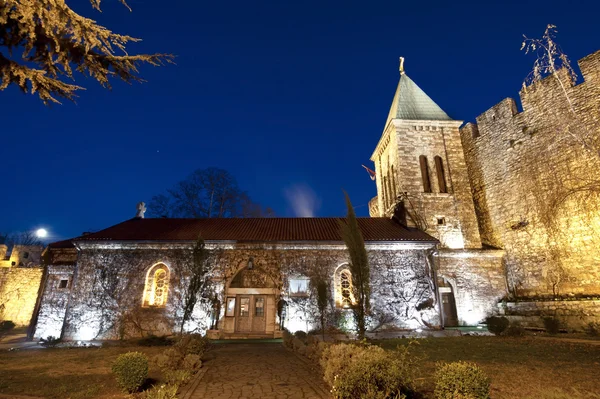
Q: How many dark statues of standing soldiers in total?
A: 2